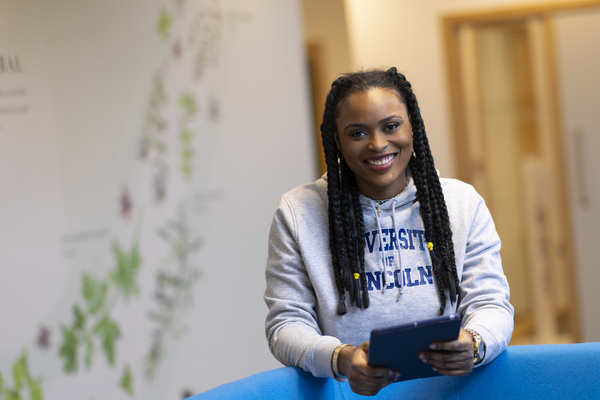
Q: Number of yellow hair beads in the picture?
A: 2